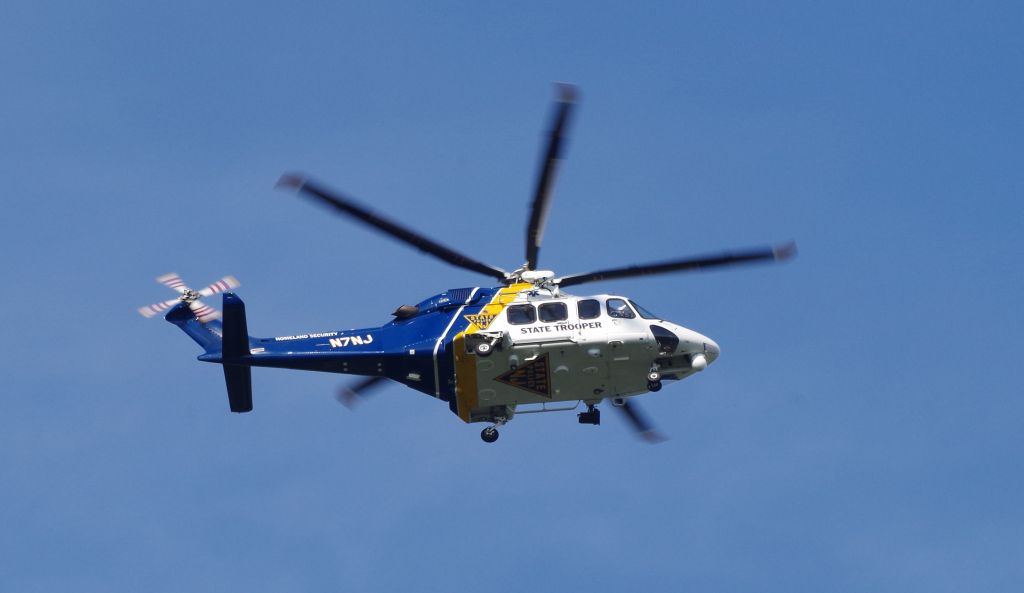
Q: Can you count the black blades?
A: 5